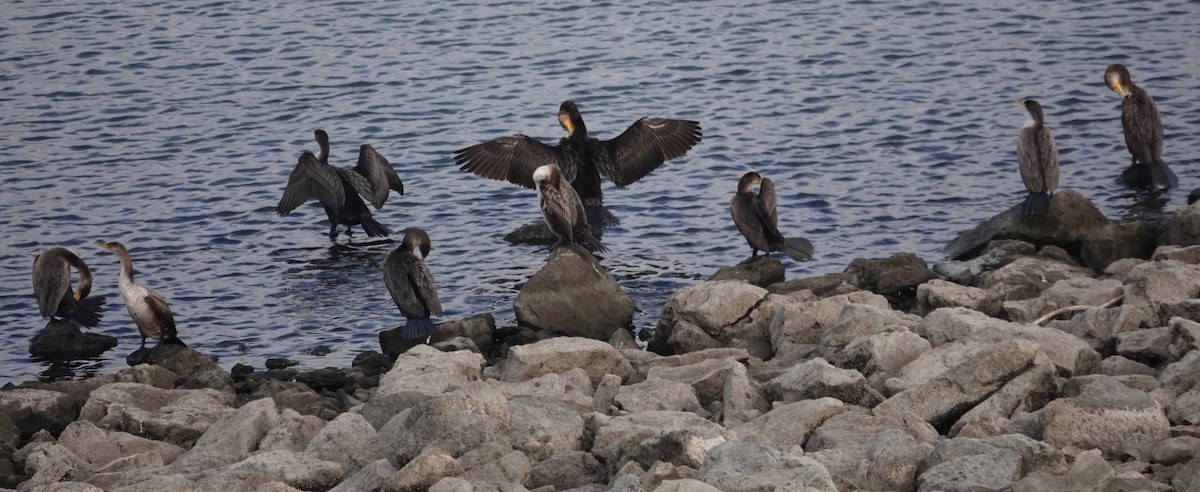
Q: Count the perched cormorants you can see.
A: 9